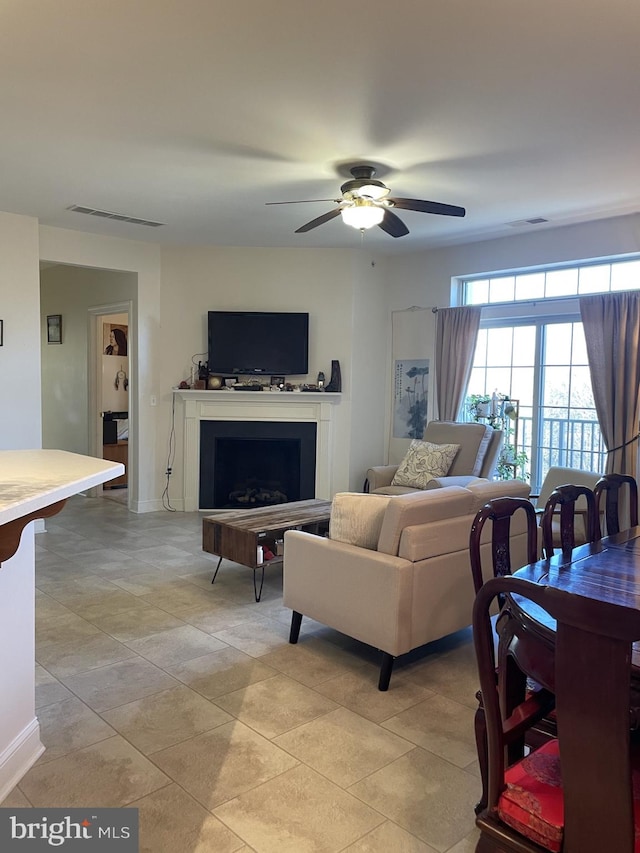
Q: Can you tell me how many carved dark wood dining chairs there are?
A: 4